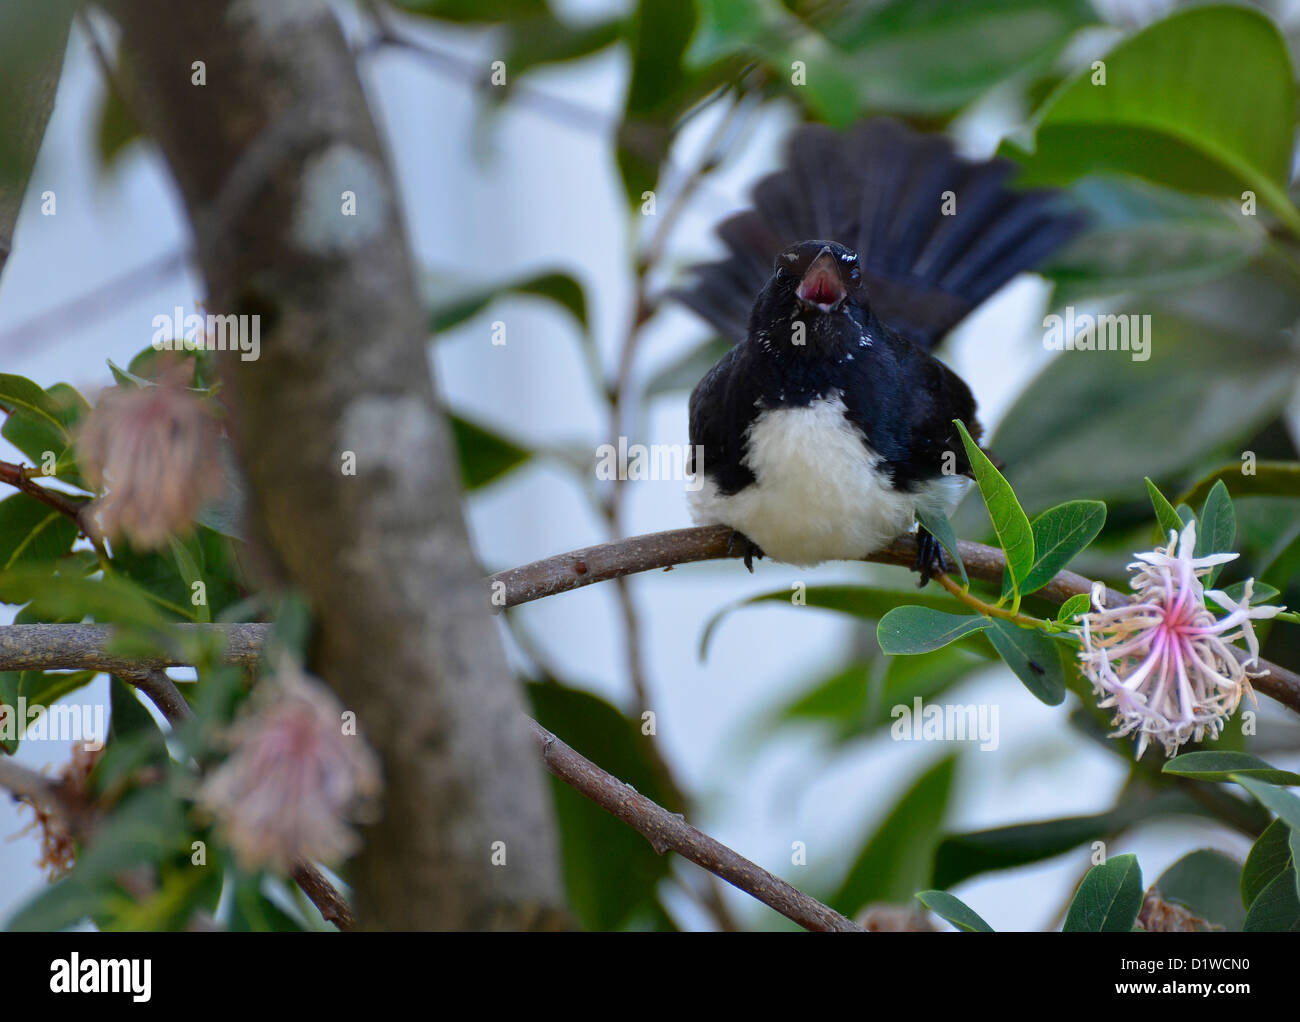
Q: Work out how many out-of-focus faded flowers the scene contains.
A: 2